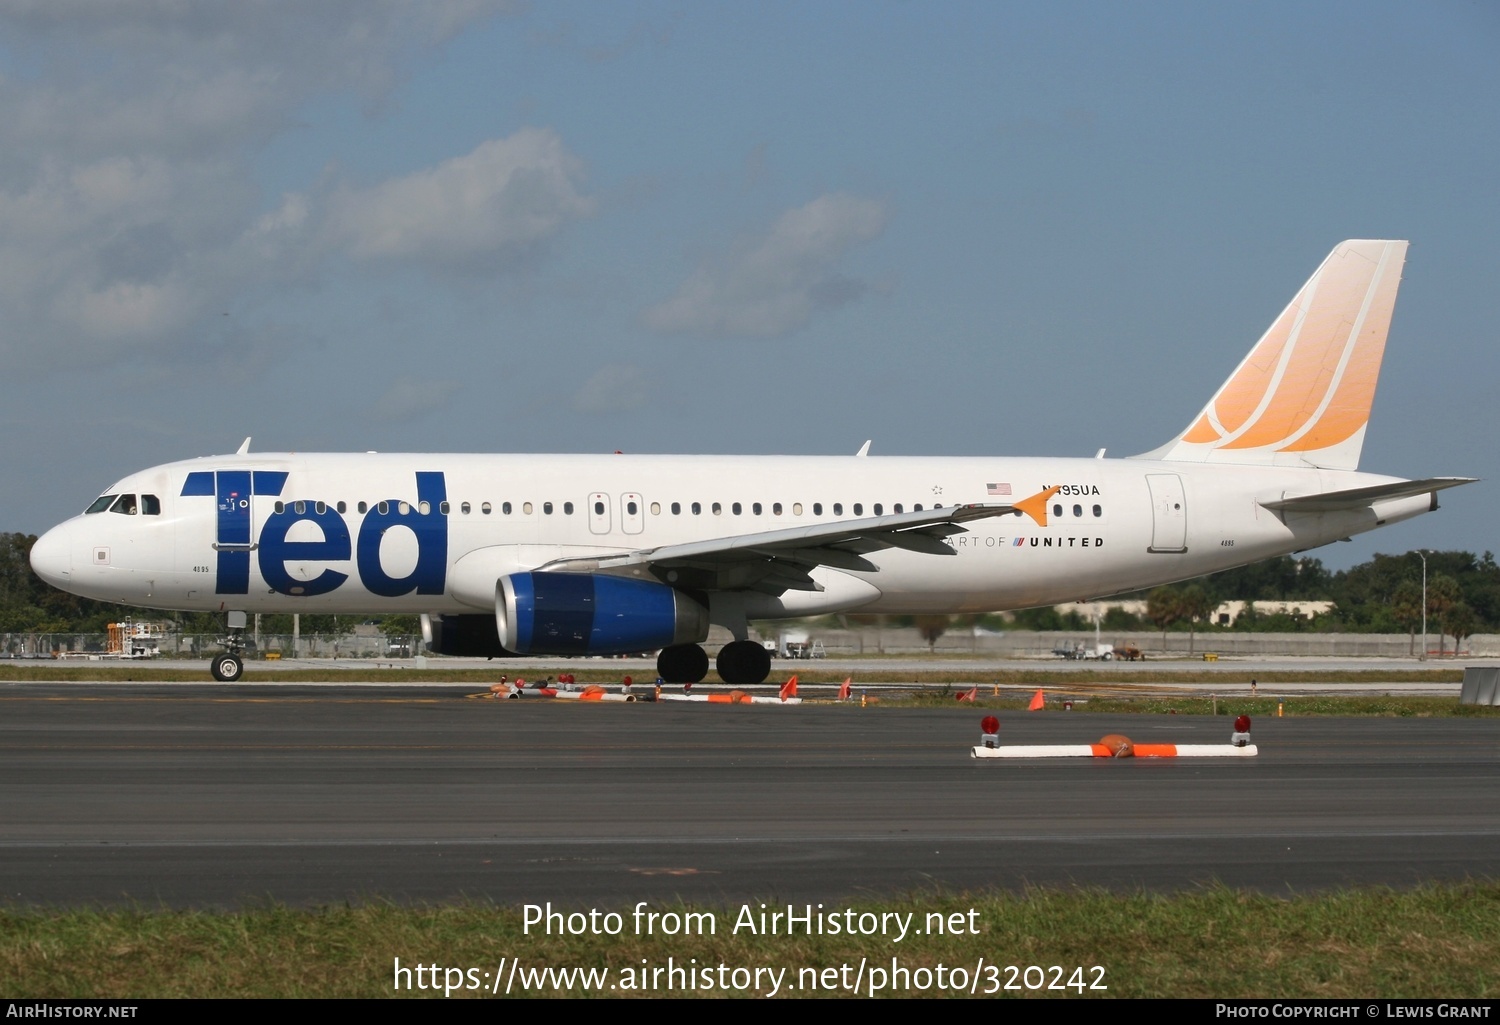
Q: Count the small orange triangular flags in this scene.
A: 4